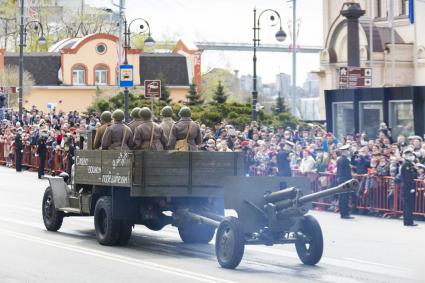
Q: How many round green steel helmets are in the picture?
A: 6